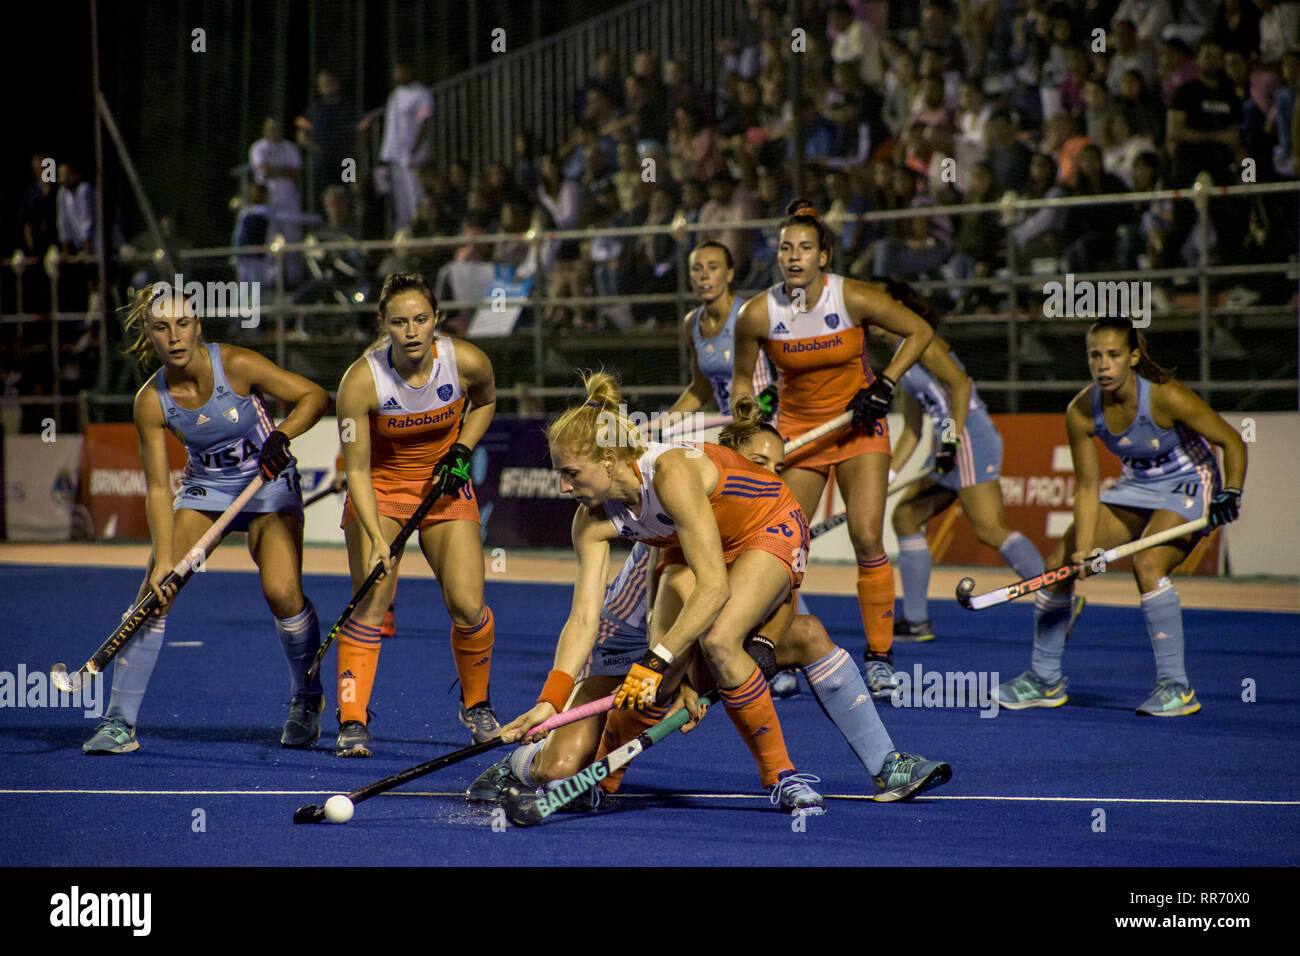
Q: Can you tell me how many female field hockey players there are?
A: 8